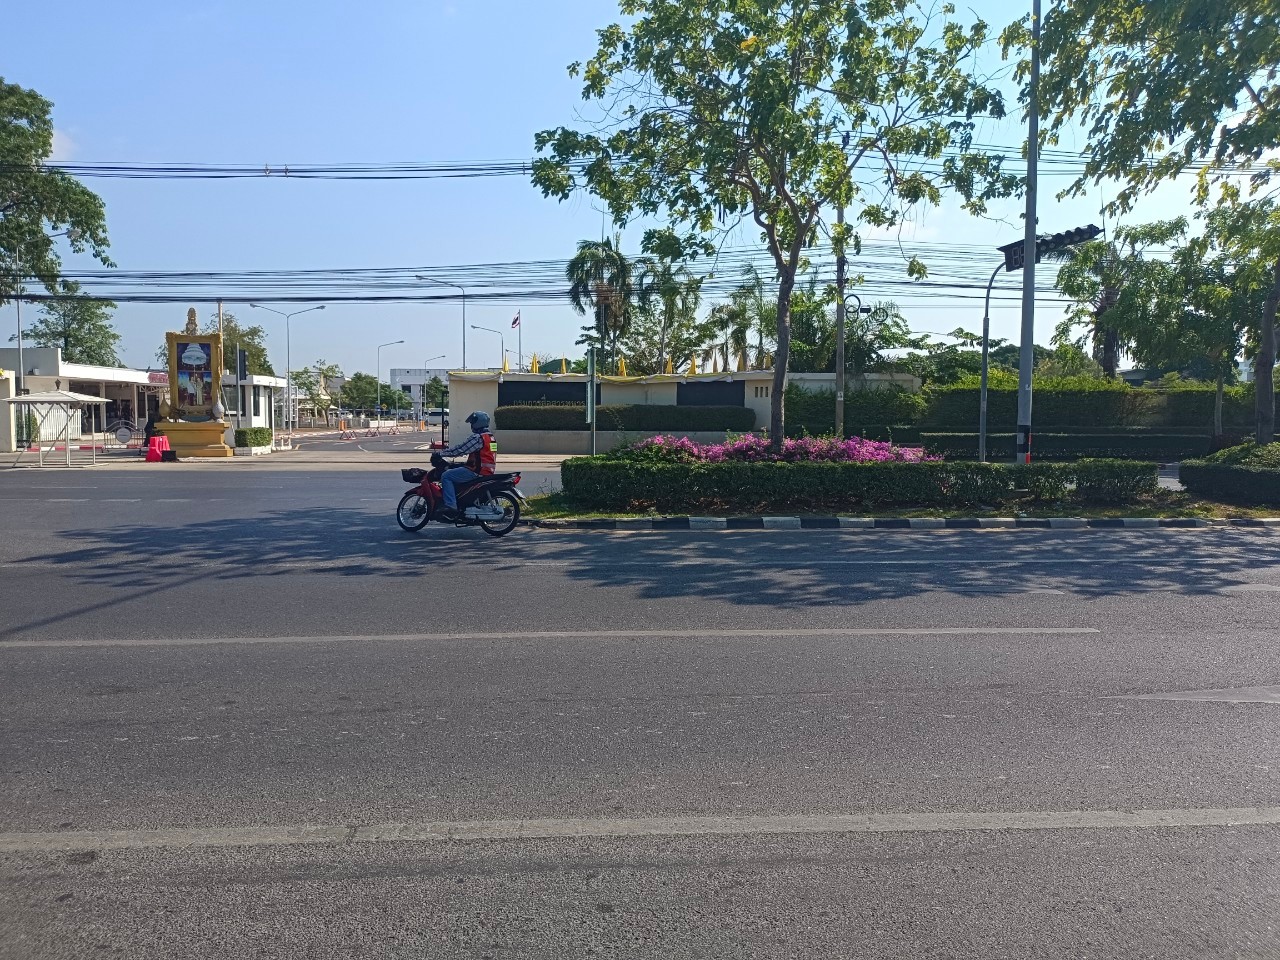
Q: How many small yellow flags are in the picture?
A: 9